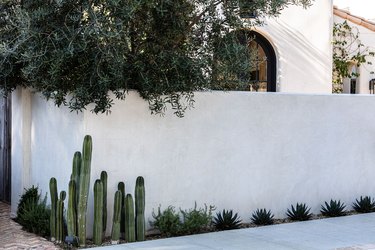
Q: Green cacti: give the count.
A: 11